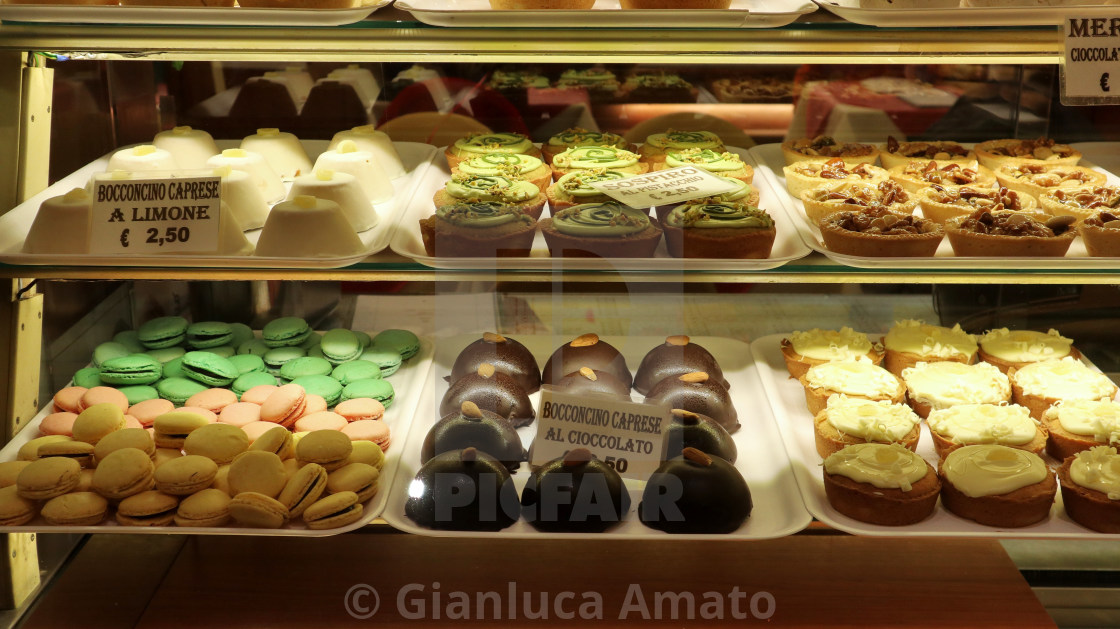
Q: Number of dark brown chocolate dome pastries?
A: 11